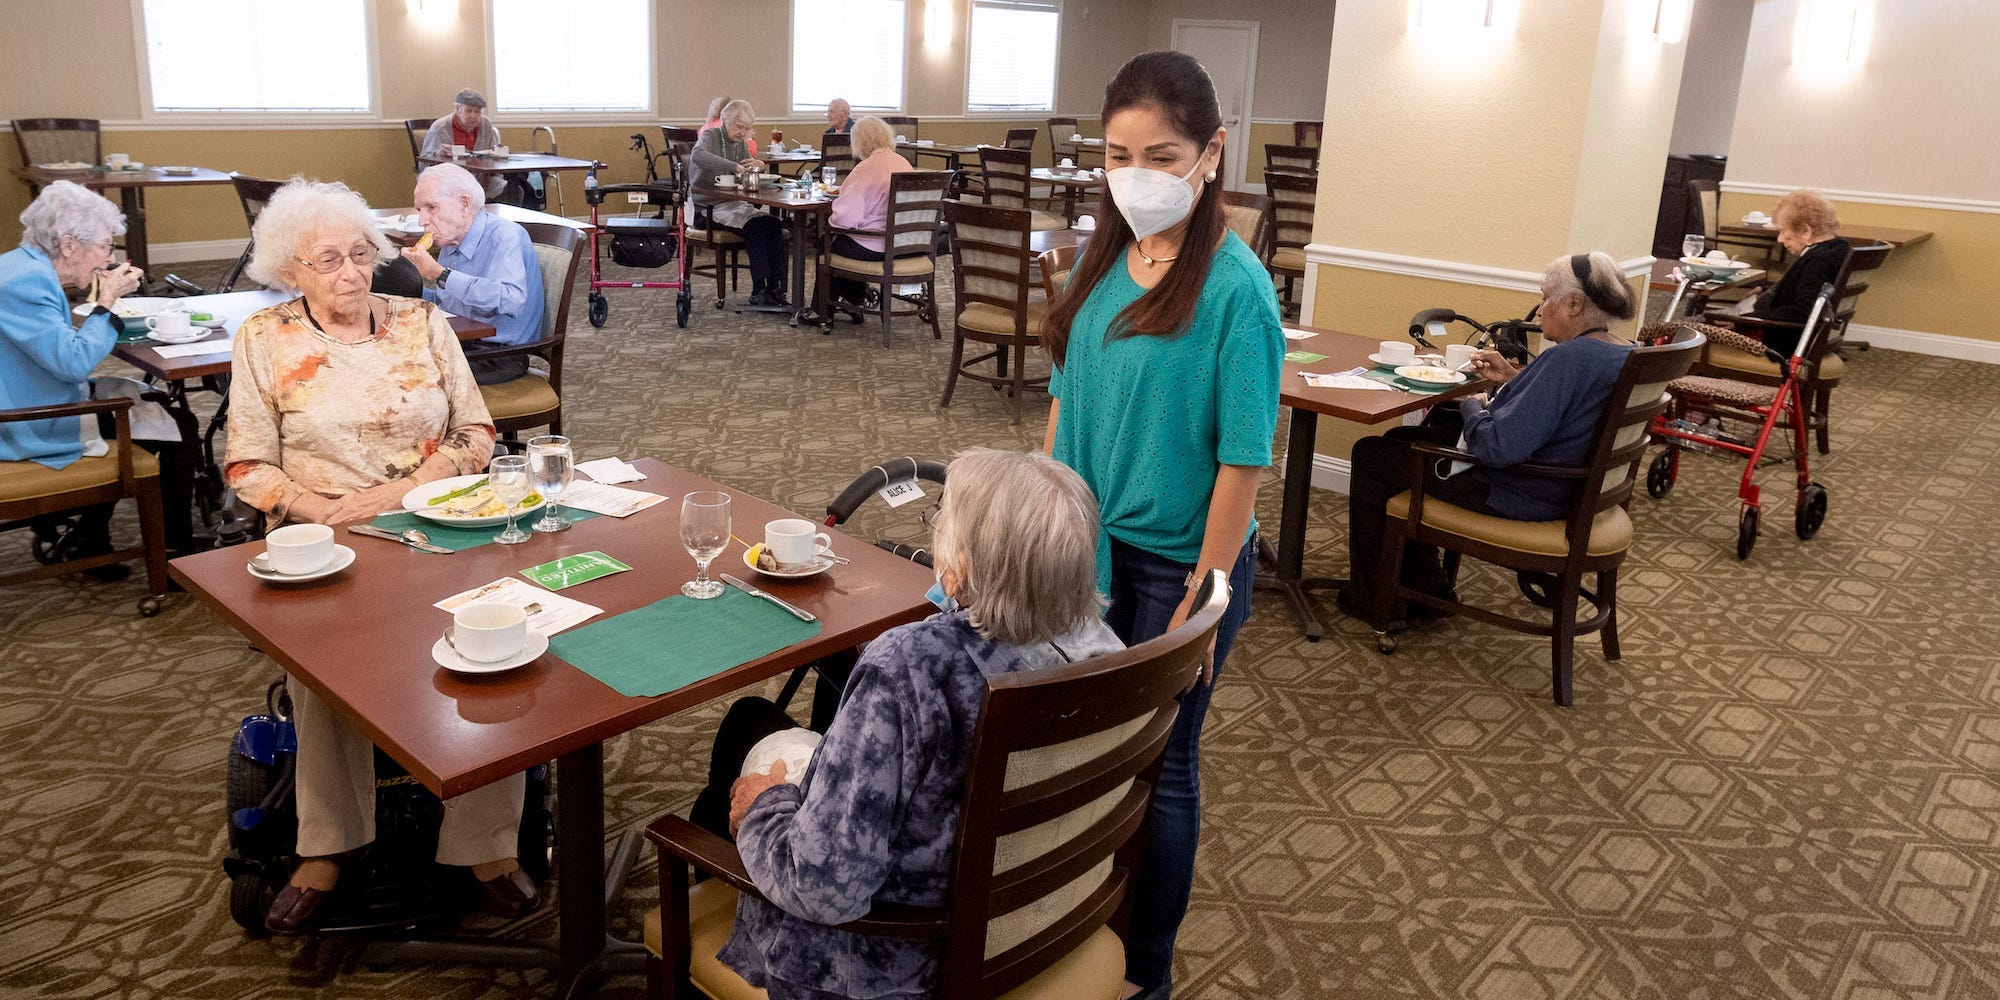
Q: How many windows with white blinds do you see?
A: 4